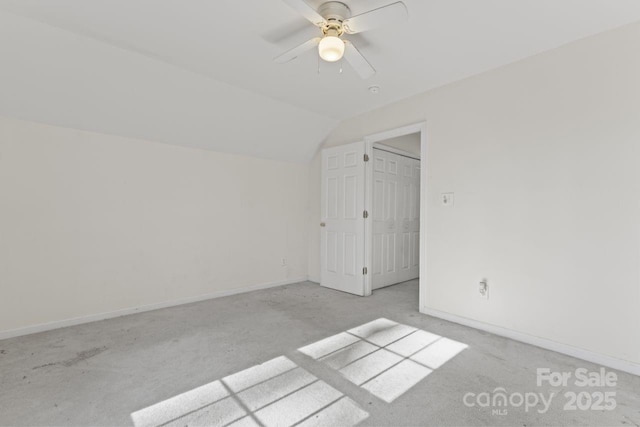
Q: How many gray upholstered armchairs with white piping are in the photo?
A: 0